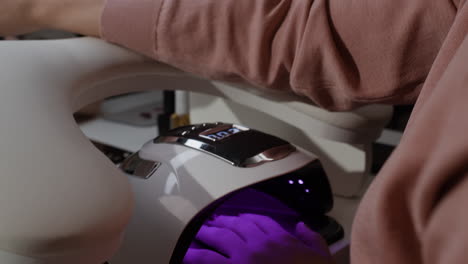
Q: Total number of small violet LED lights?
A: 3